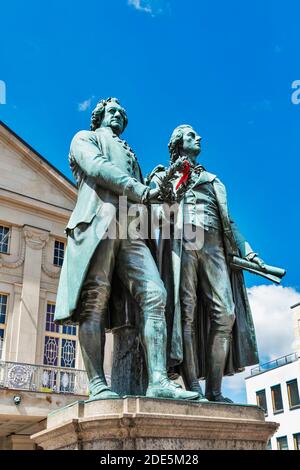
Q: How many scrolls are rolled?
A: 1